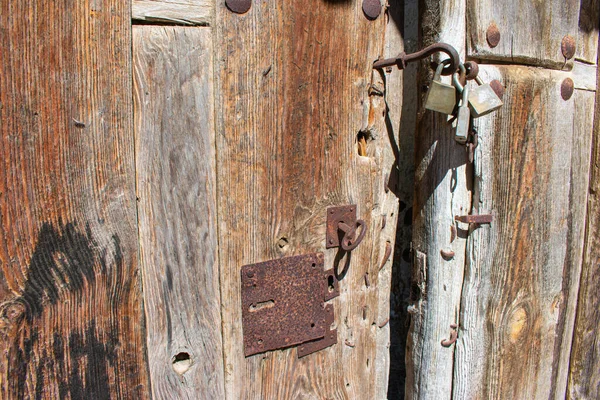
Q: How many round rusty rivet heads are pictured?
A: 6